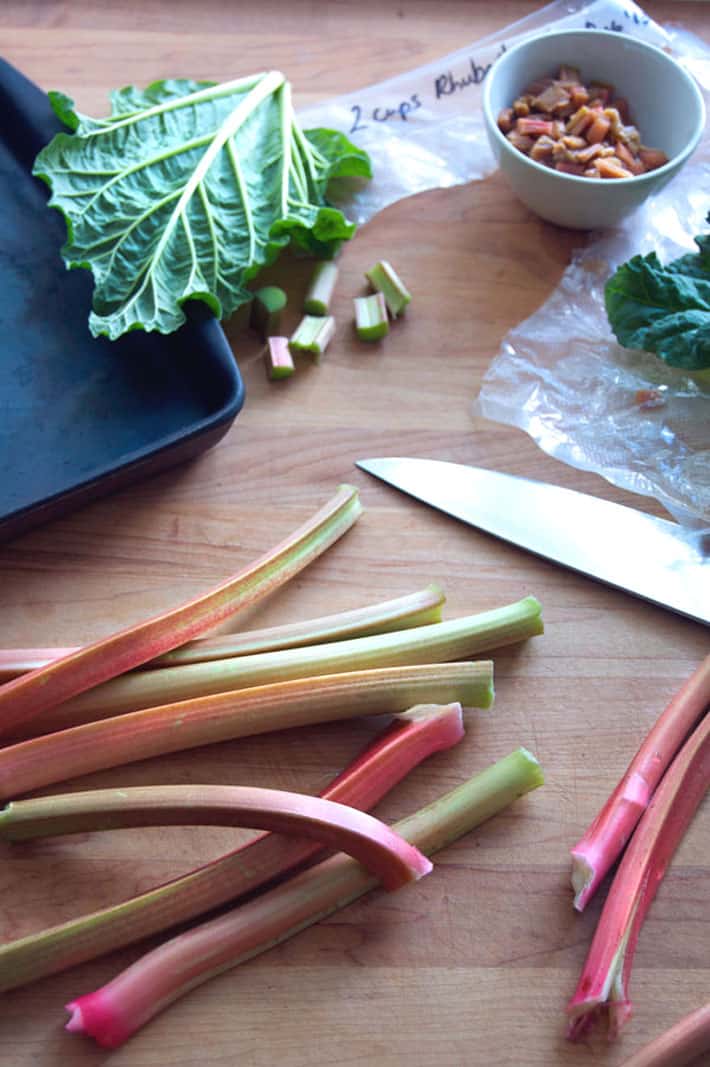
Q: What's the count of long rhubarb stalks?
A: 10